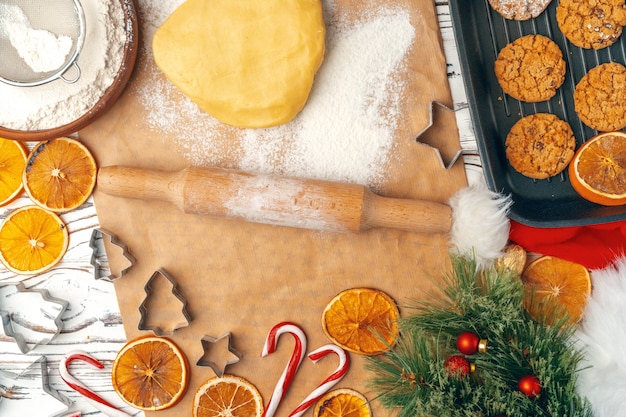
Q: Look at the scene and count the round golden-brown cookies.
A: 5